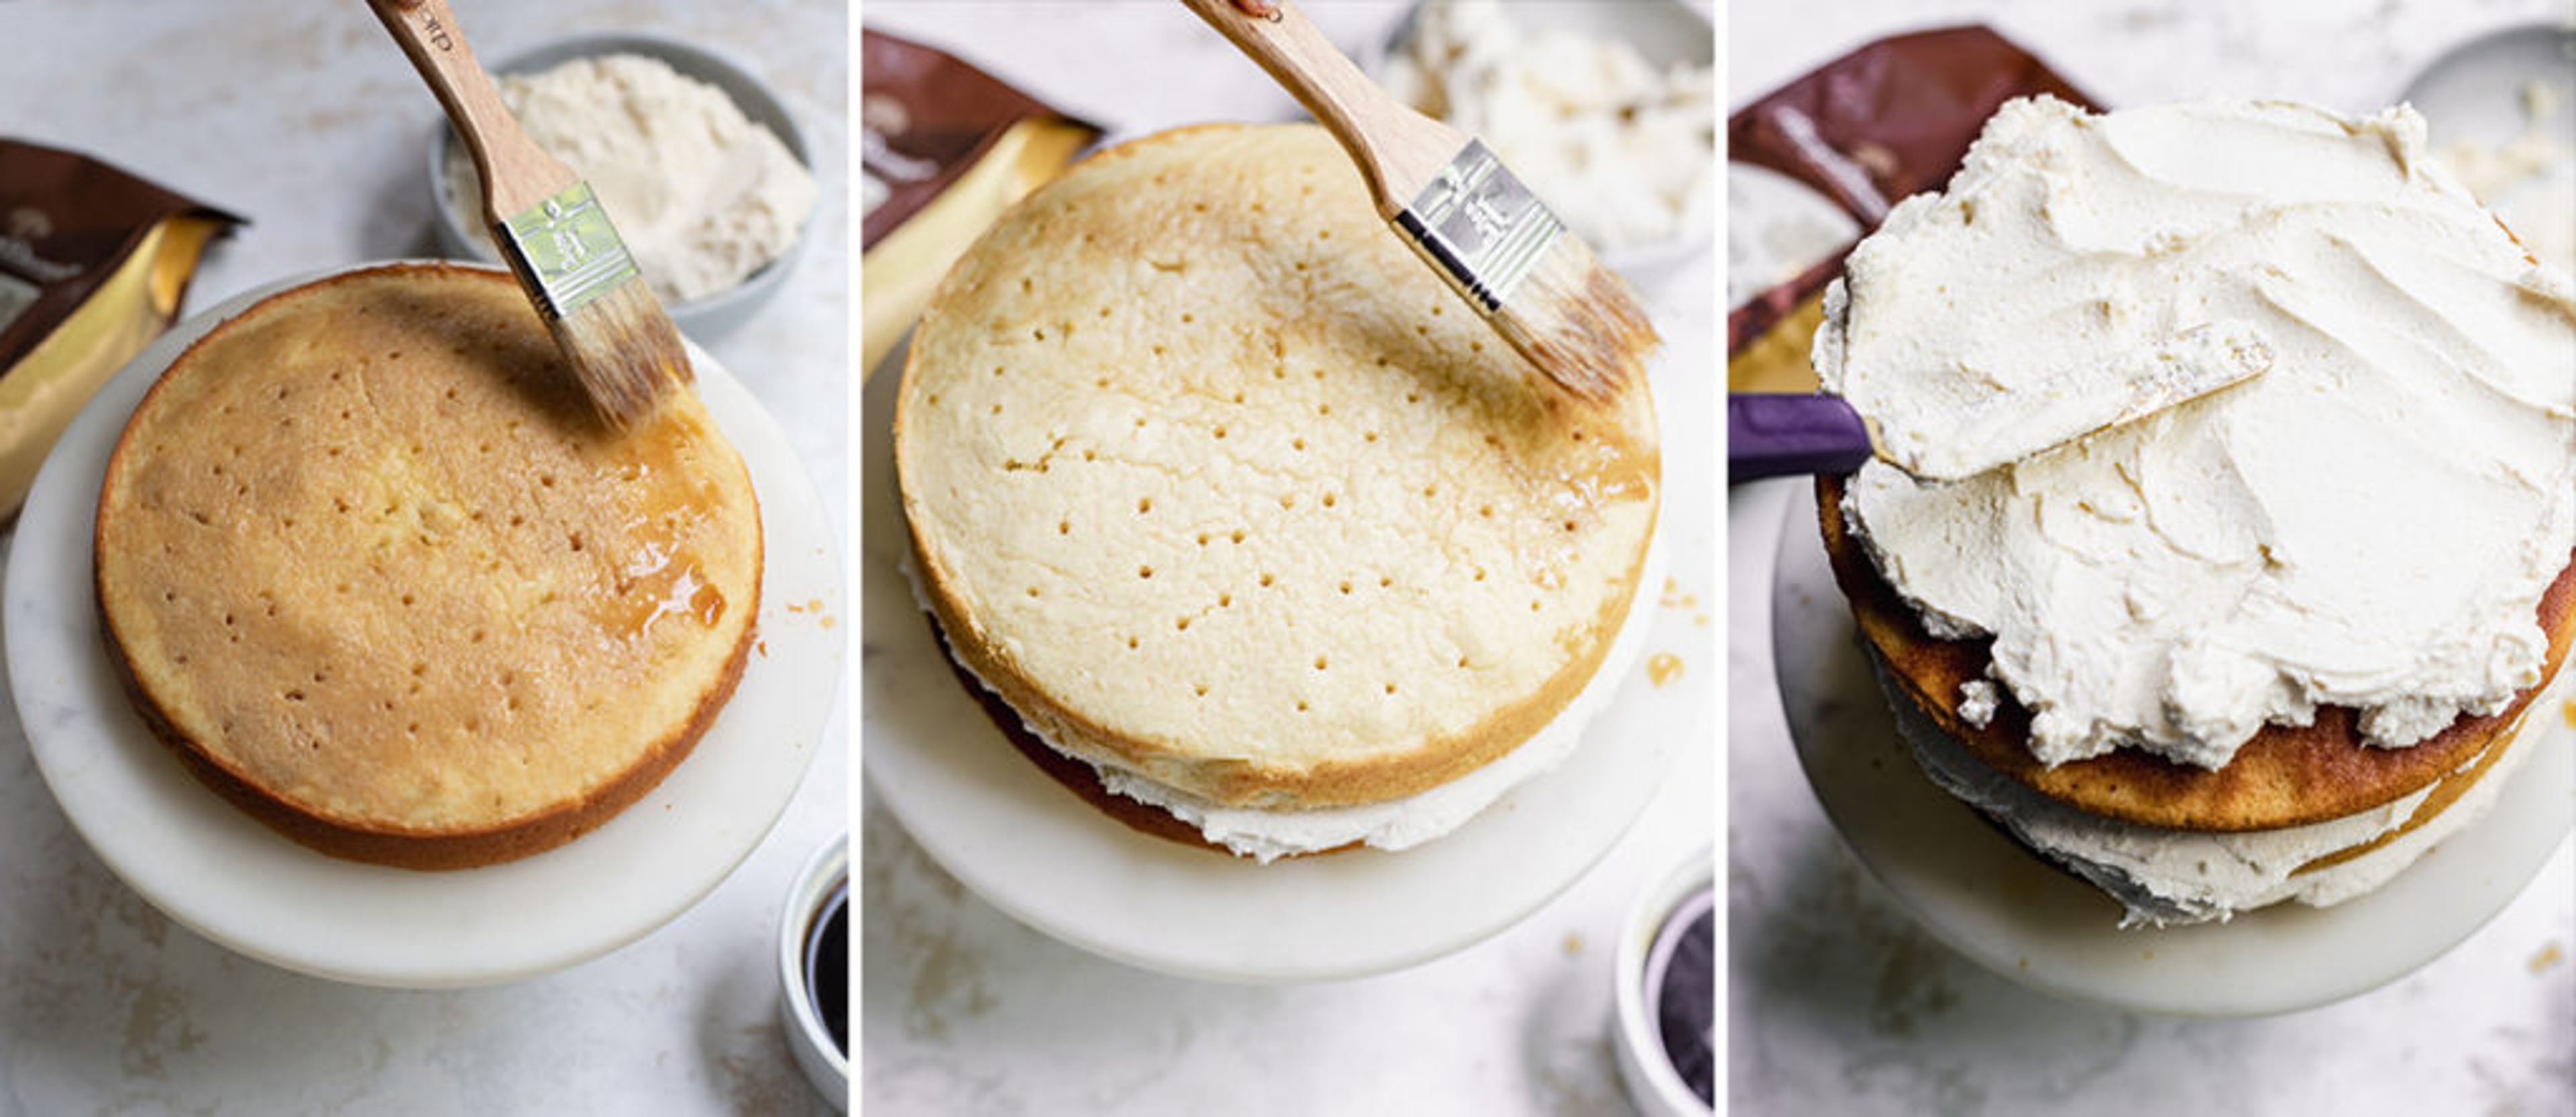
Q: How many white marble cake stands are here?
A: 3